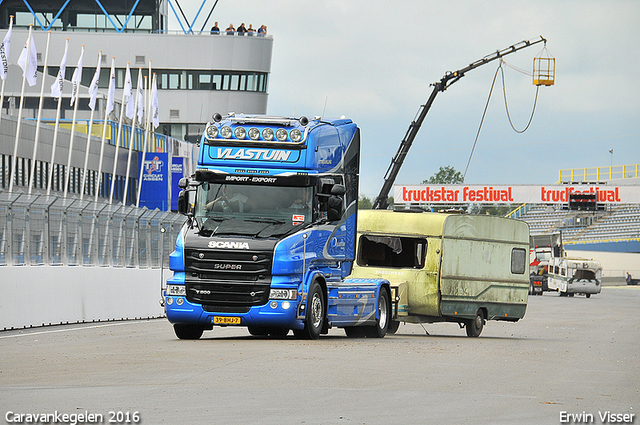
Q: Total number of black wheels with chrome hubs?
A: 2